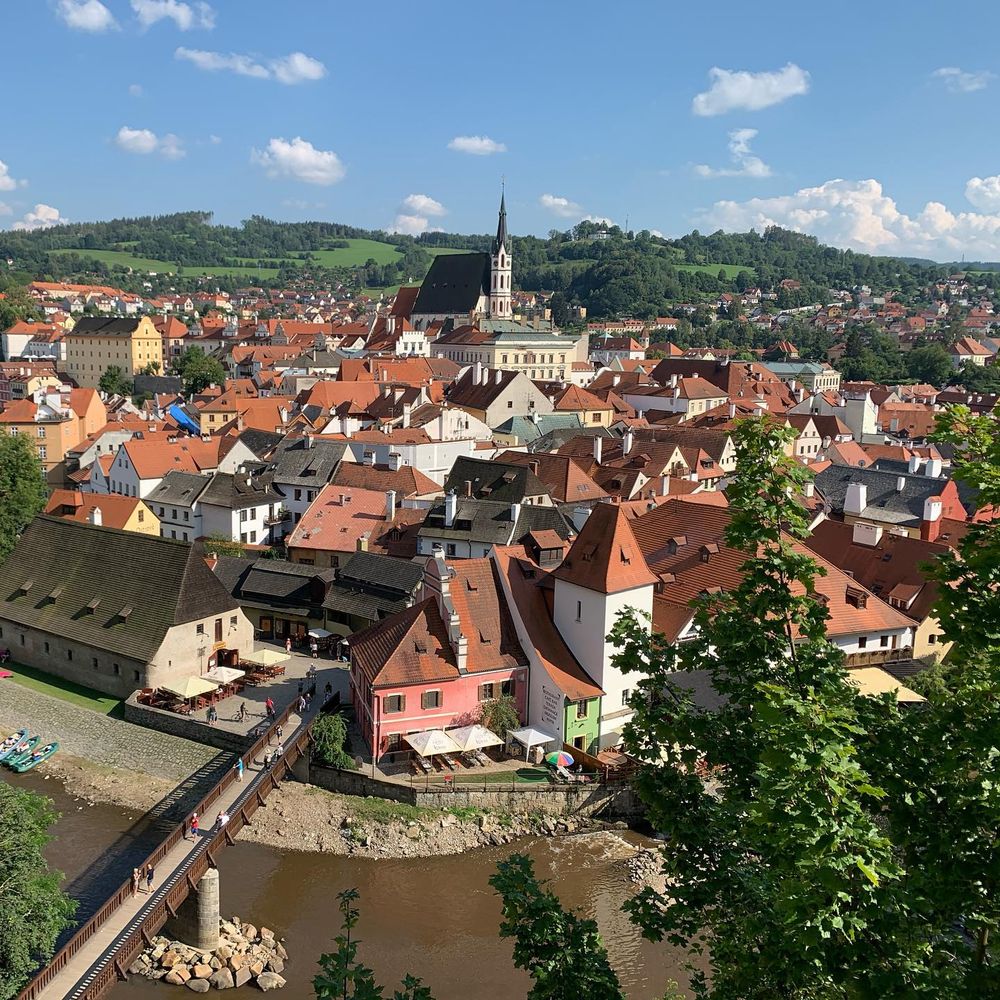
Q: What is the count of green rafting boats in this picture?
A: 2